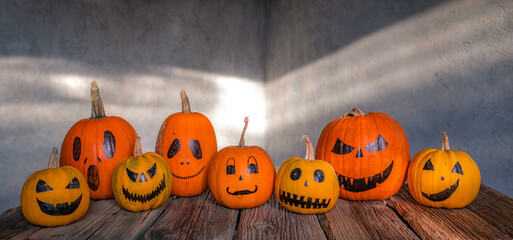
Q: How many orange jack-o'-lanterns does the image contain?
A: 4